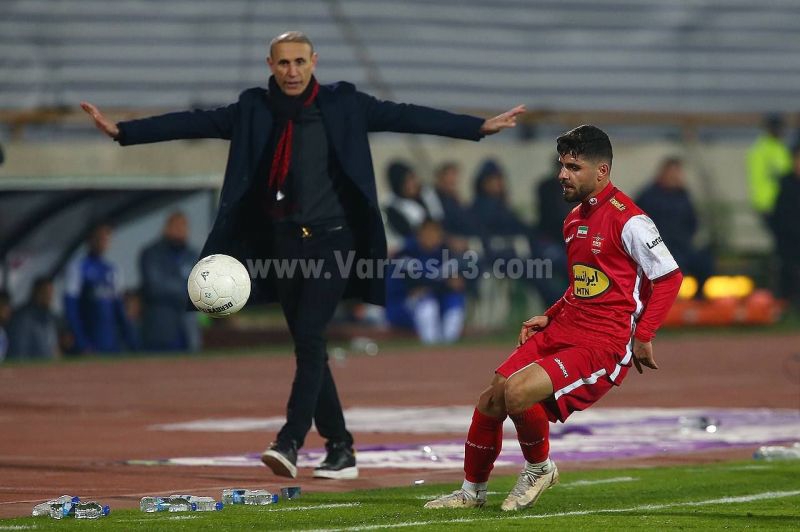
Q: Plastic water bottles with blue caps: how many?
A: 5